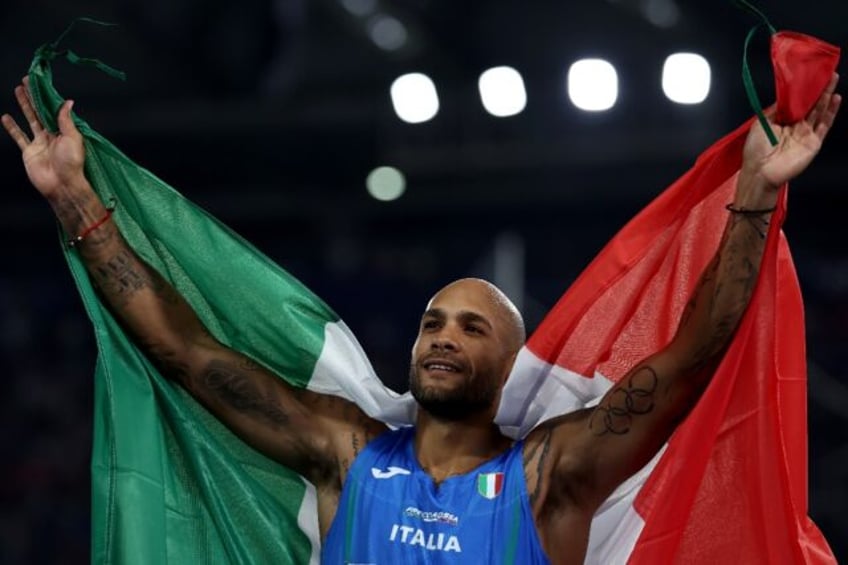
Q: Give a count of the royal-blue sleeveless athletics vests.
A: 1